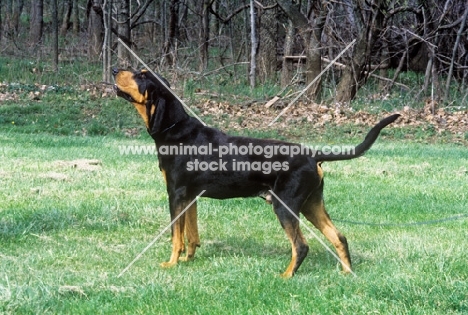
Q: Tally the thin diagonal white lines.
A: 4